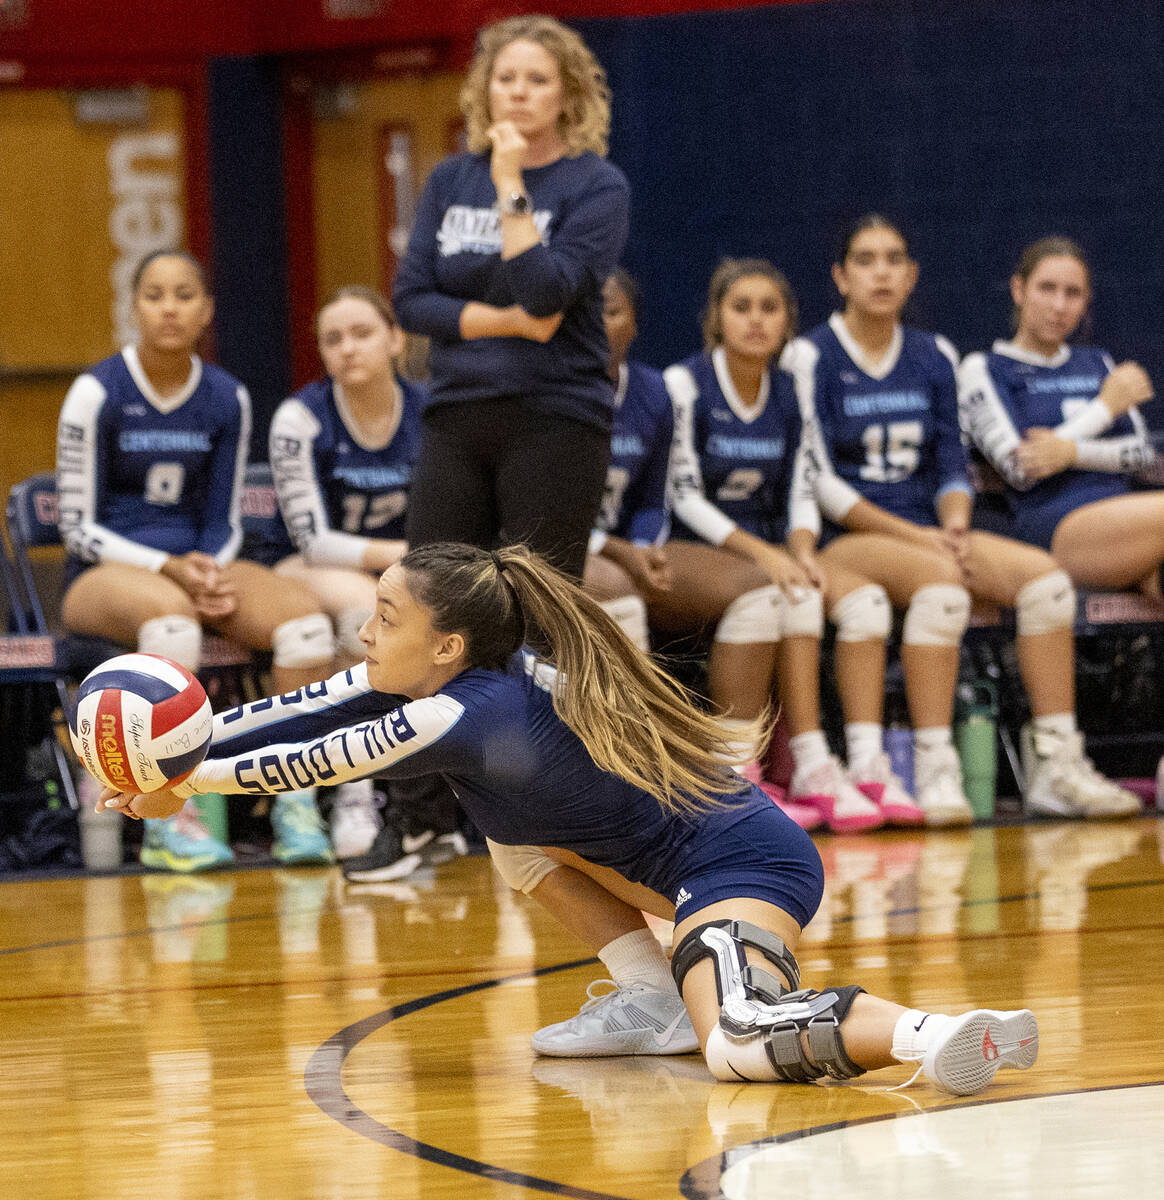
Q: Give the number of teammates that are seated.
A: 6